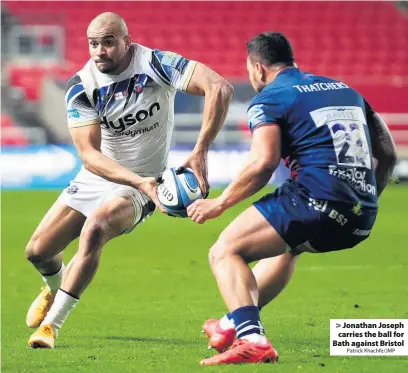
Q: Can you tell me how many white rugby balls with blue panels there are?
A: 1